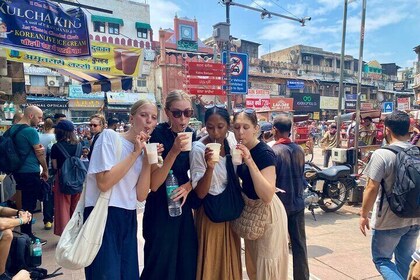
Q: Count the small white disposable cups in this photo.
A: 4